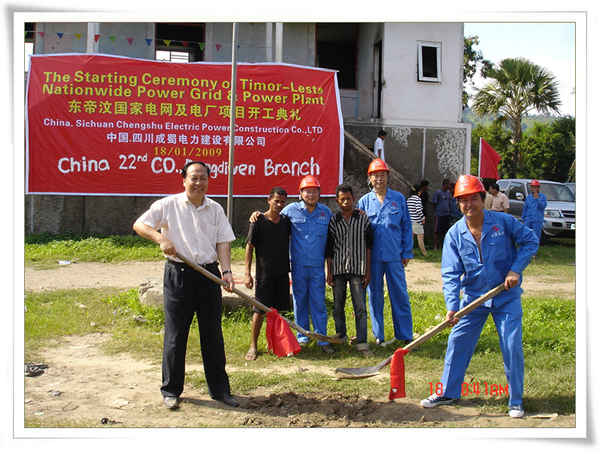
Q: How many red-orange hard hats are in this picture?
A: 4